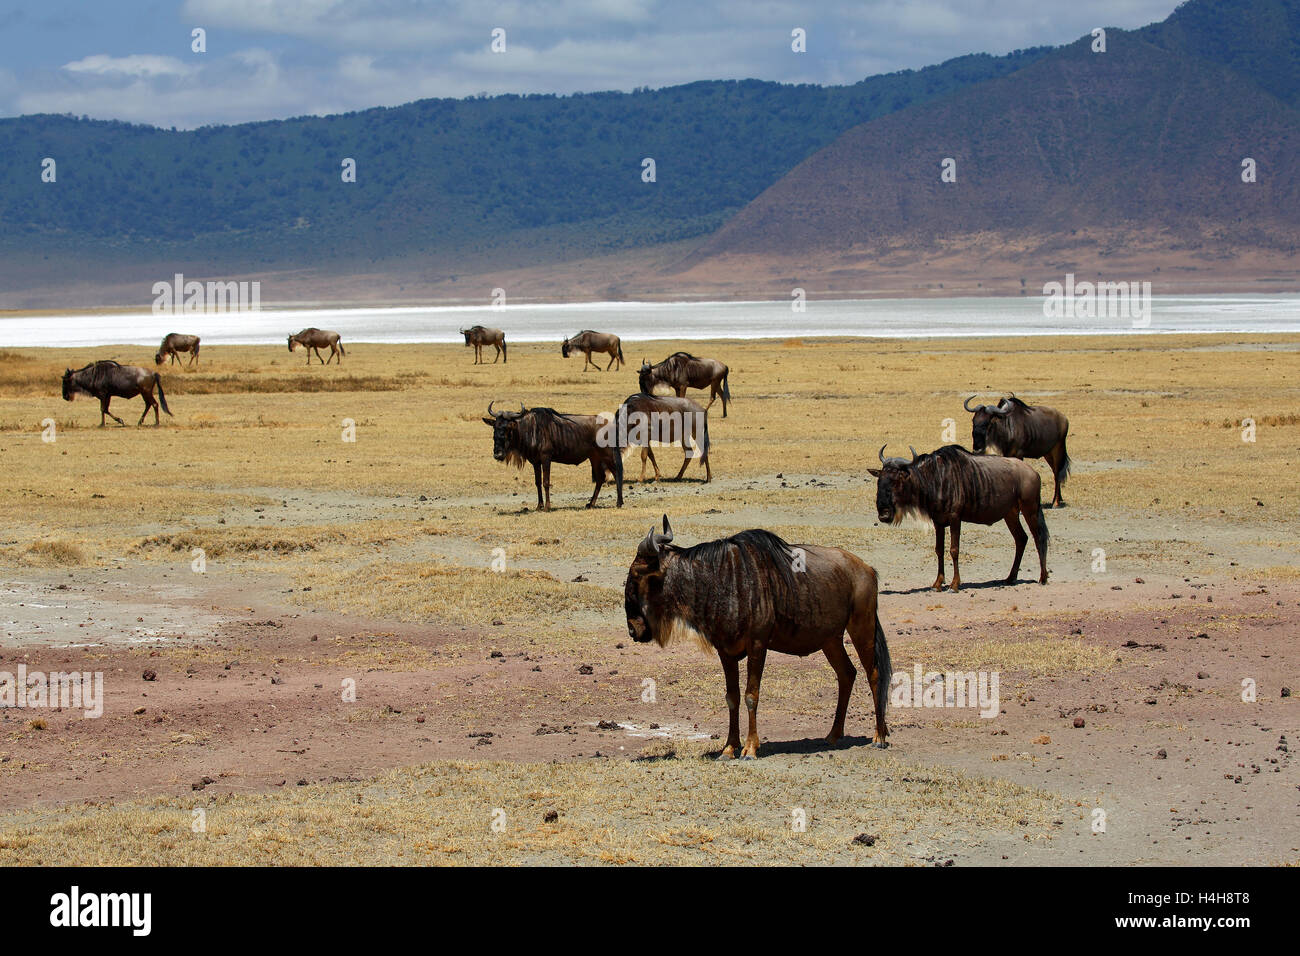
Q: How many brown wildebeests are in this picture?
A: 11